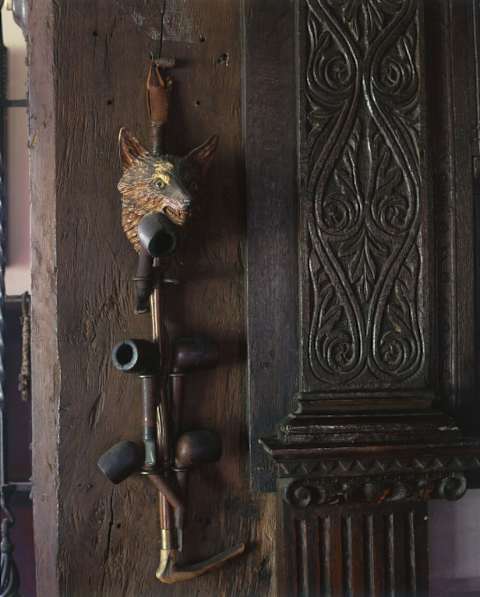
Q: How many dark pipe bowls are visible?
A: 5